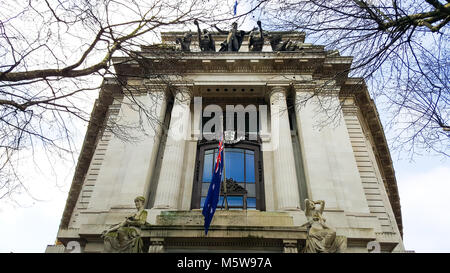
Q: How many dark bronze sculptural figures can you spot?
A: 5